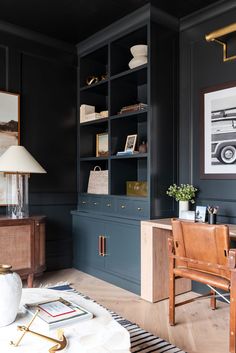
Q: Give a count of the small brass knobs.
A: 5